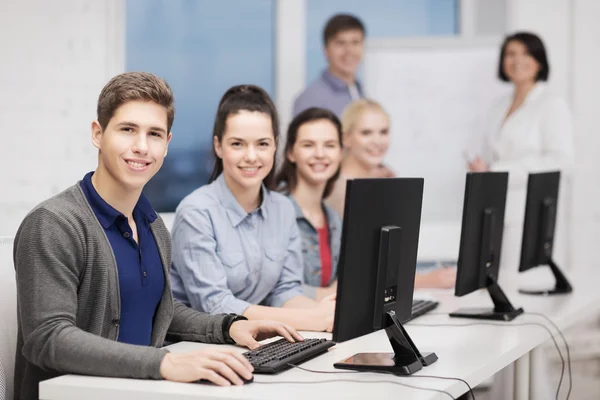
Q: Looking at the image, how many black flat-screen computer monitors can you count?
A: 3